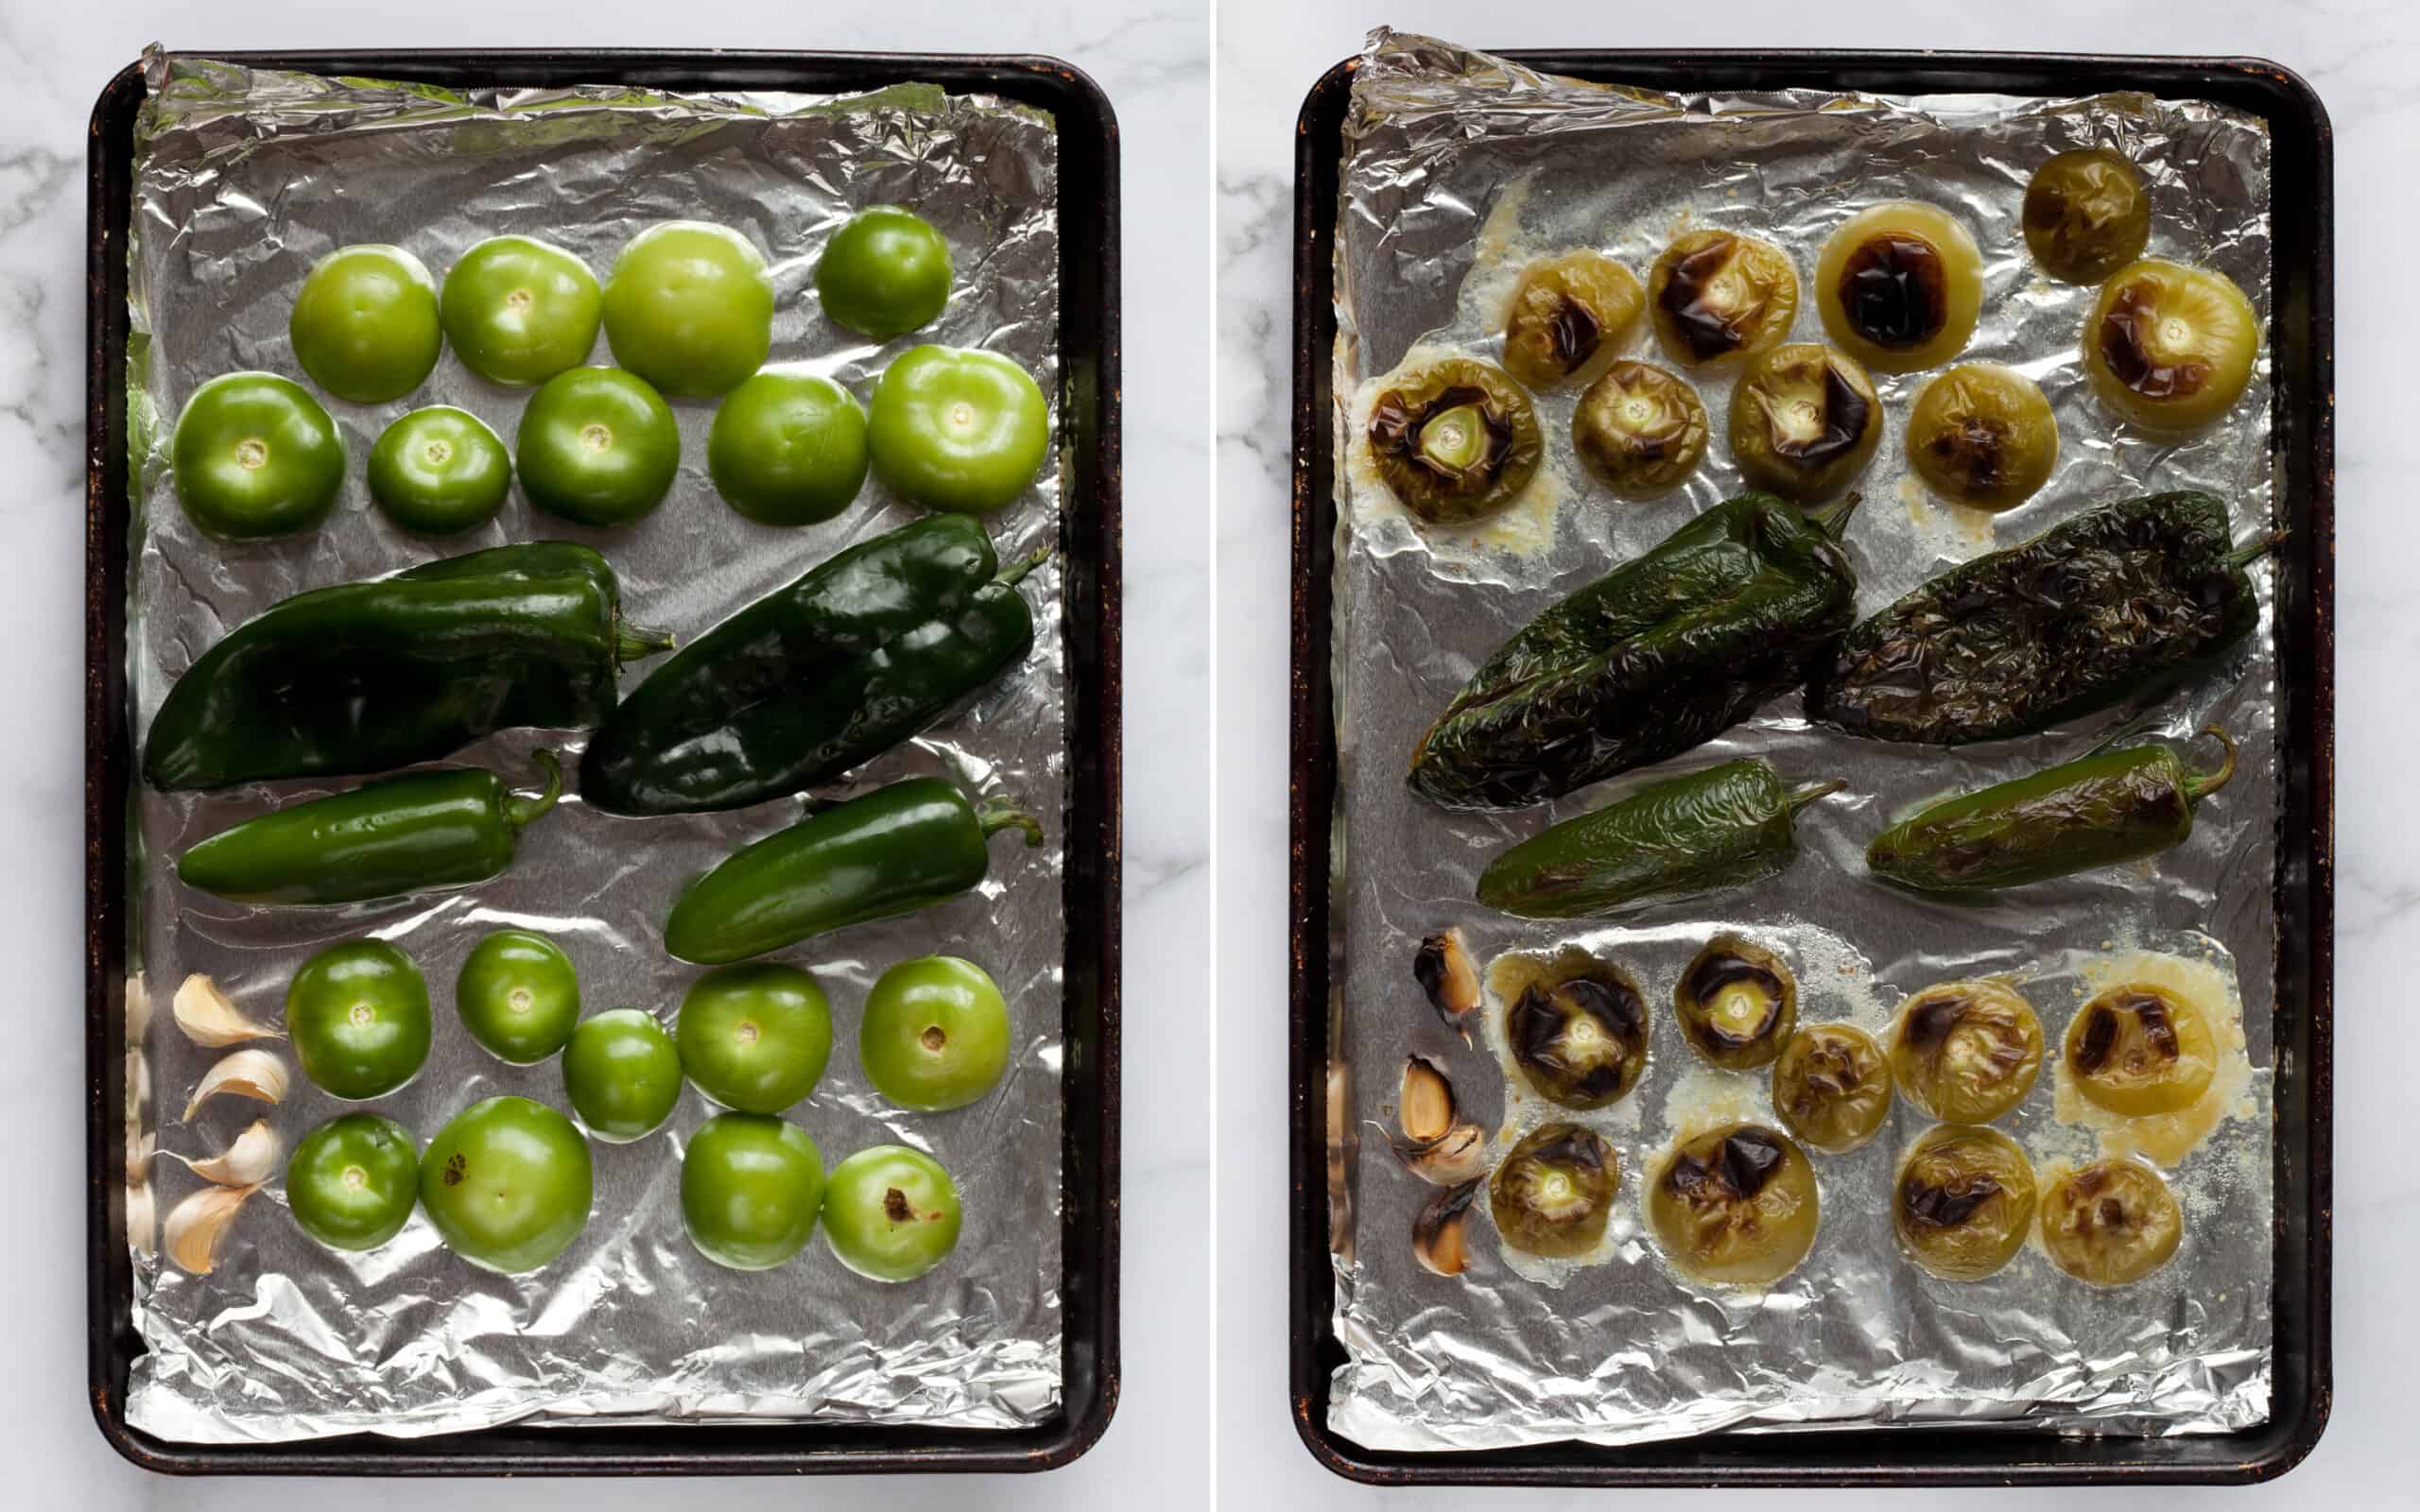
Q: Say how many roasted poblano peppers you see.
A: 2